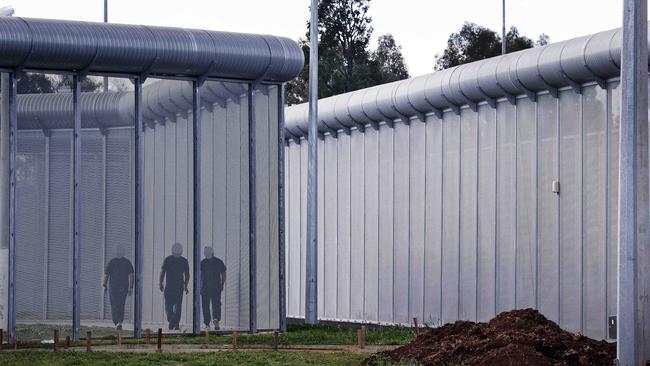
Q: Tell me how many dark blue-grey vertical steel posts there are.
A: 6